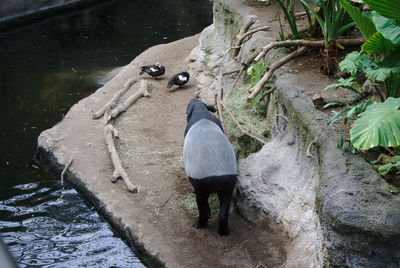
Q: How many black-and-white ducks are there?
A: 2